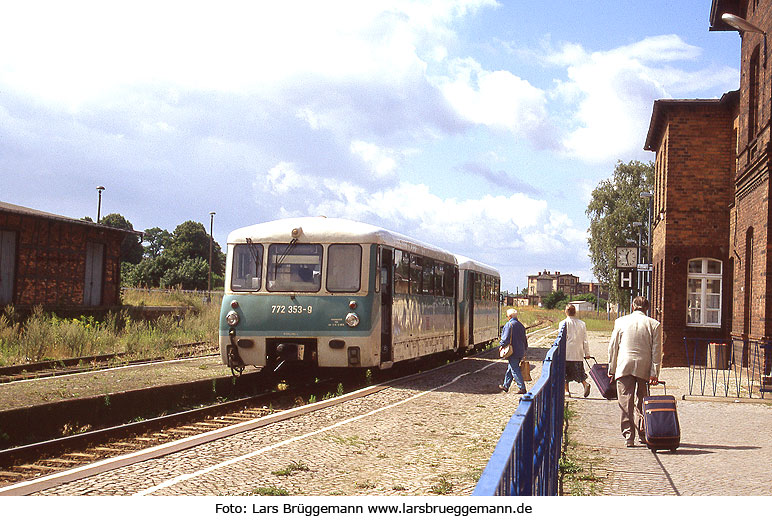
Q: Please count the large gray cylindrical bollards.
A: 0